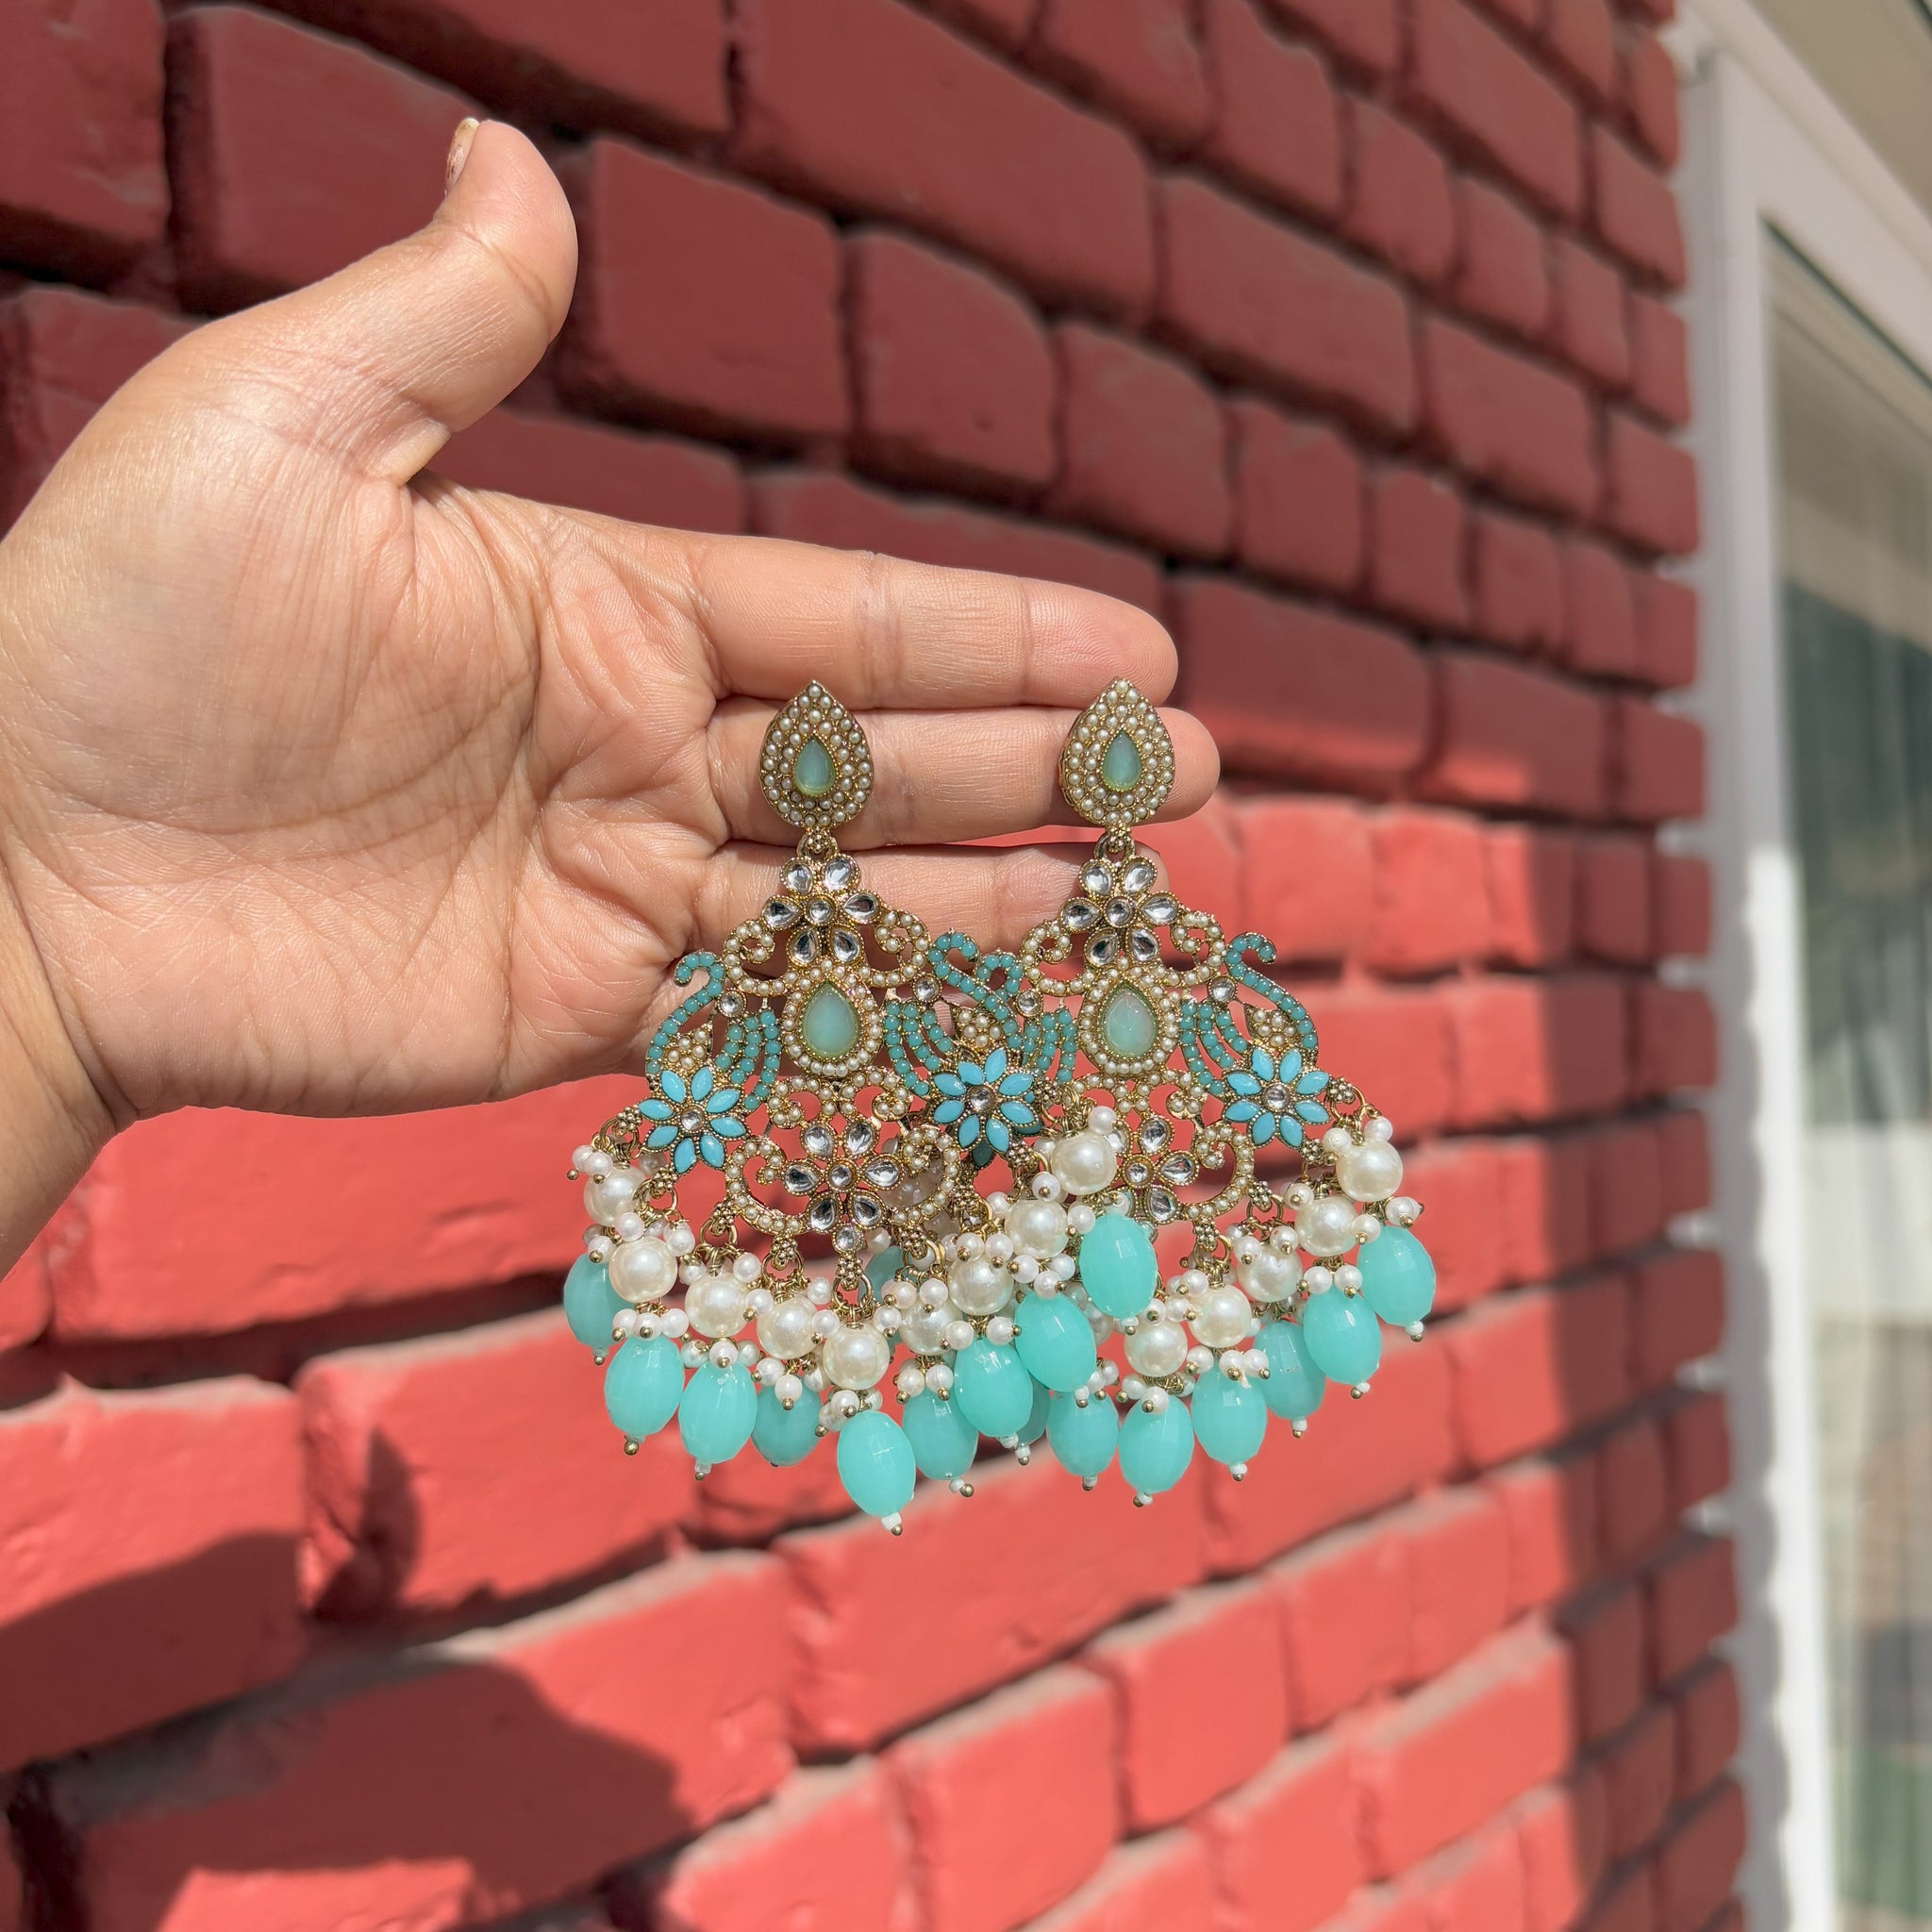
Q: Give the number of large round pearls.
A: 14